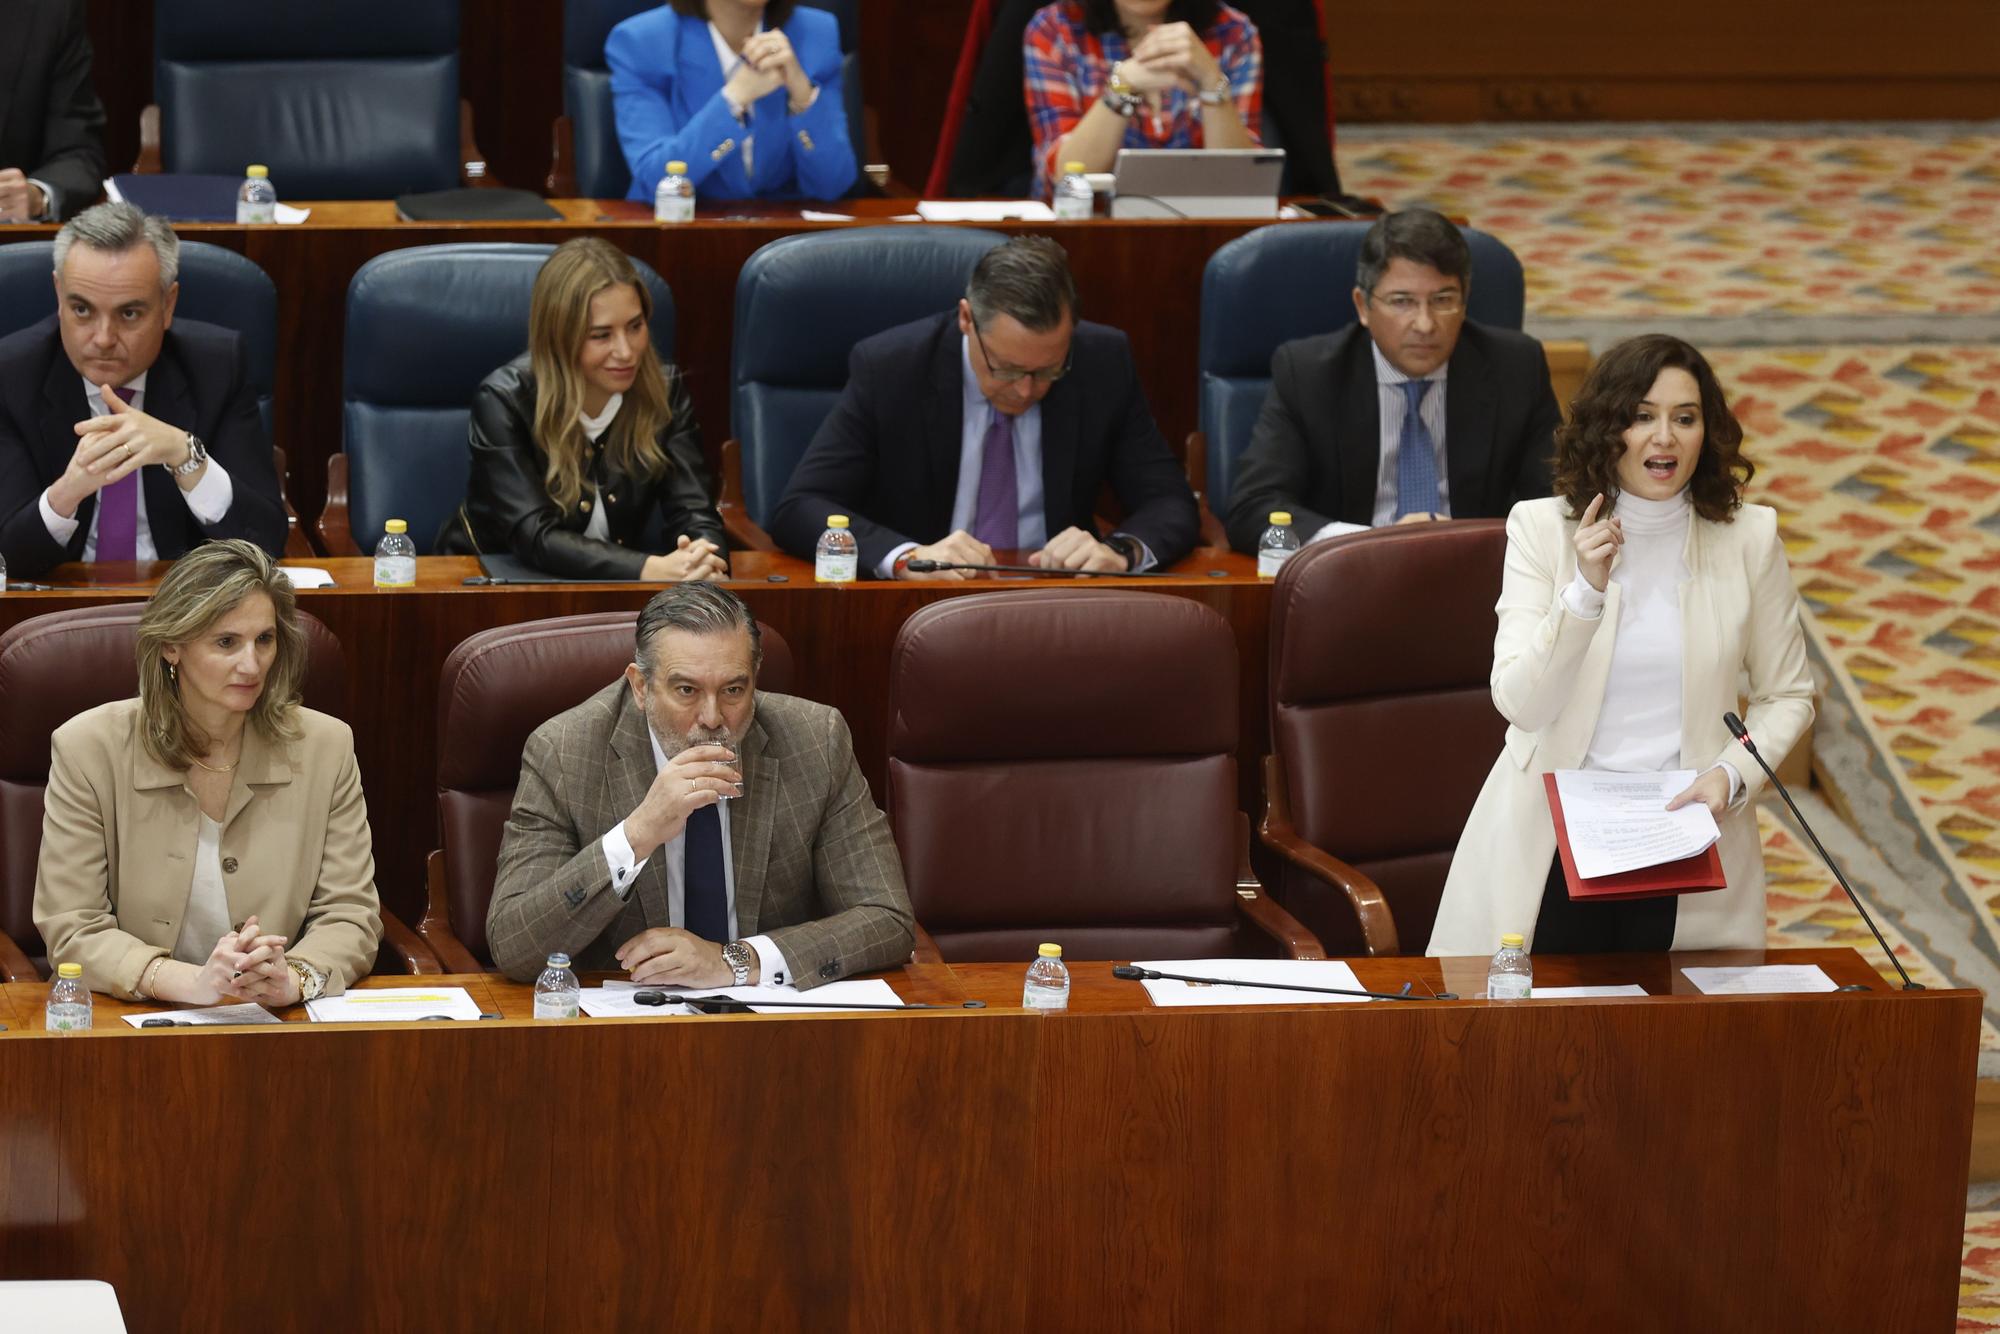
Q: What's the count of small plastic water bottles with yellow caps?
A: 9